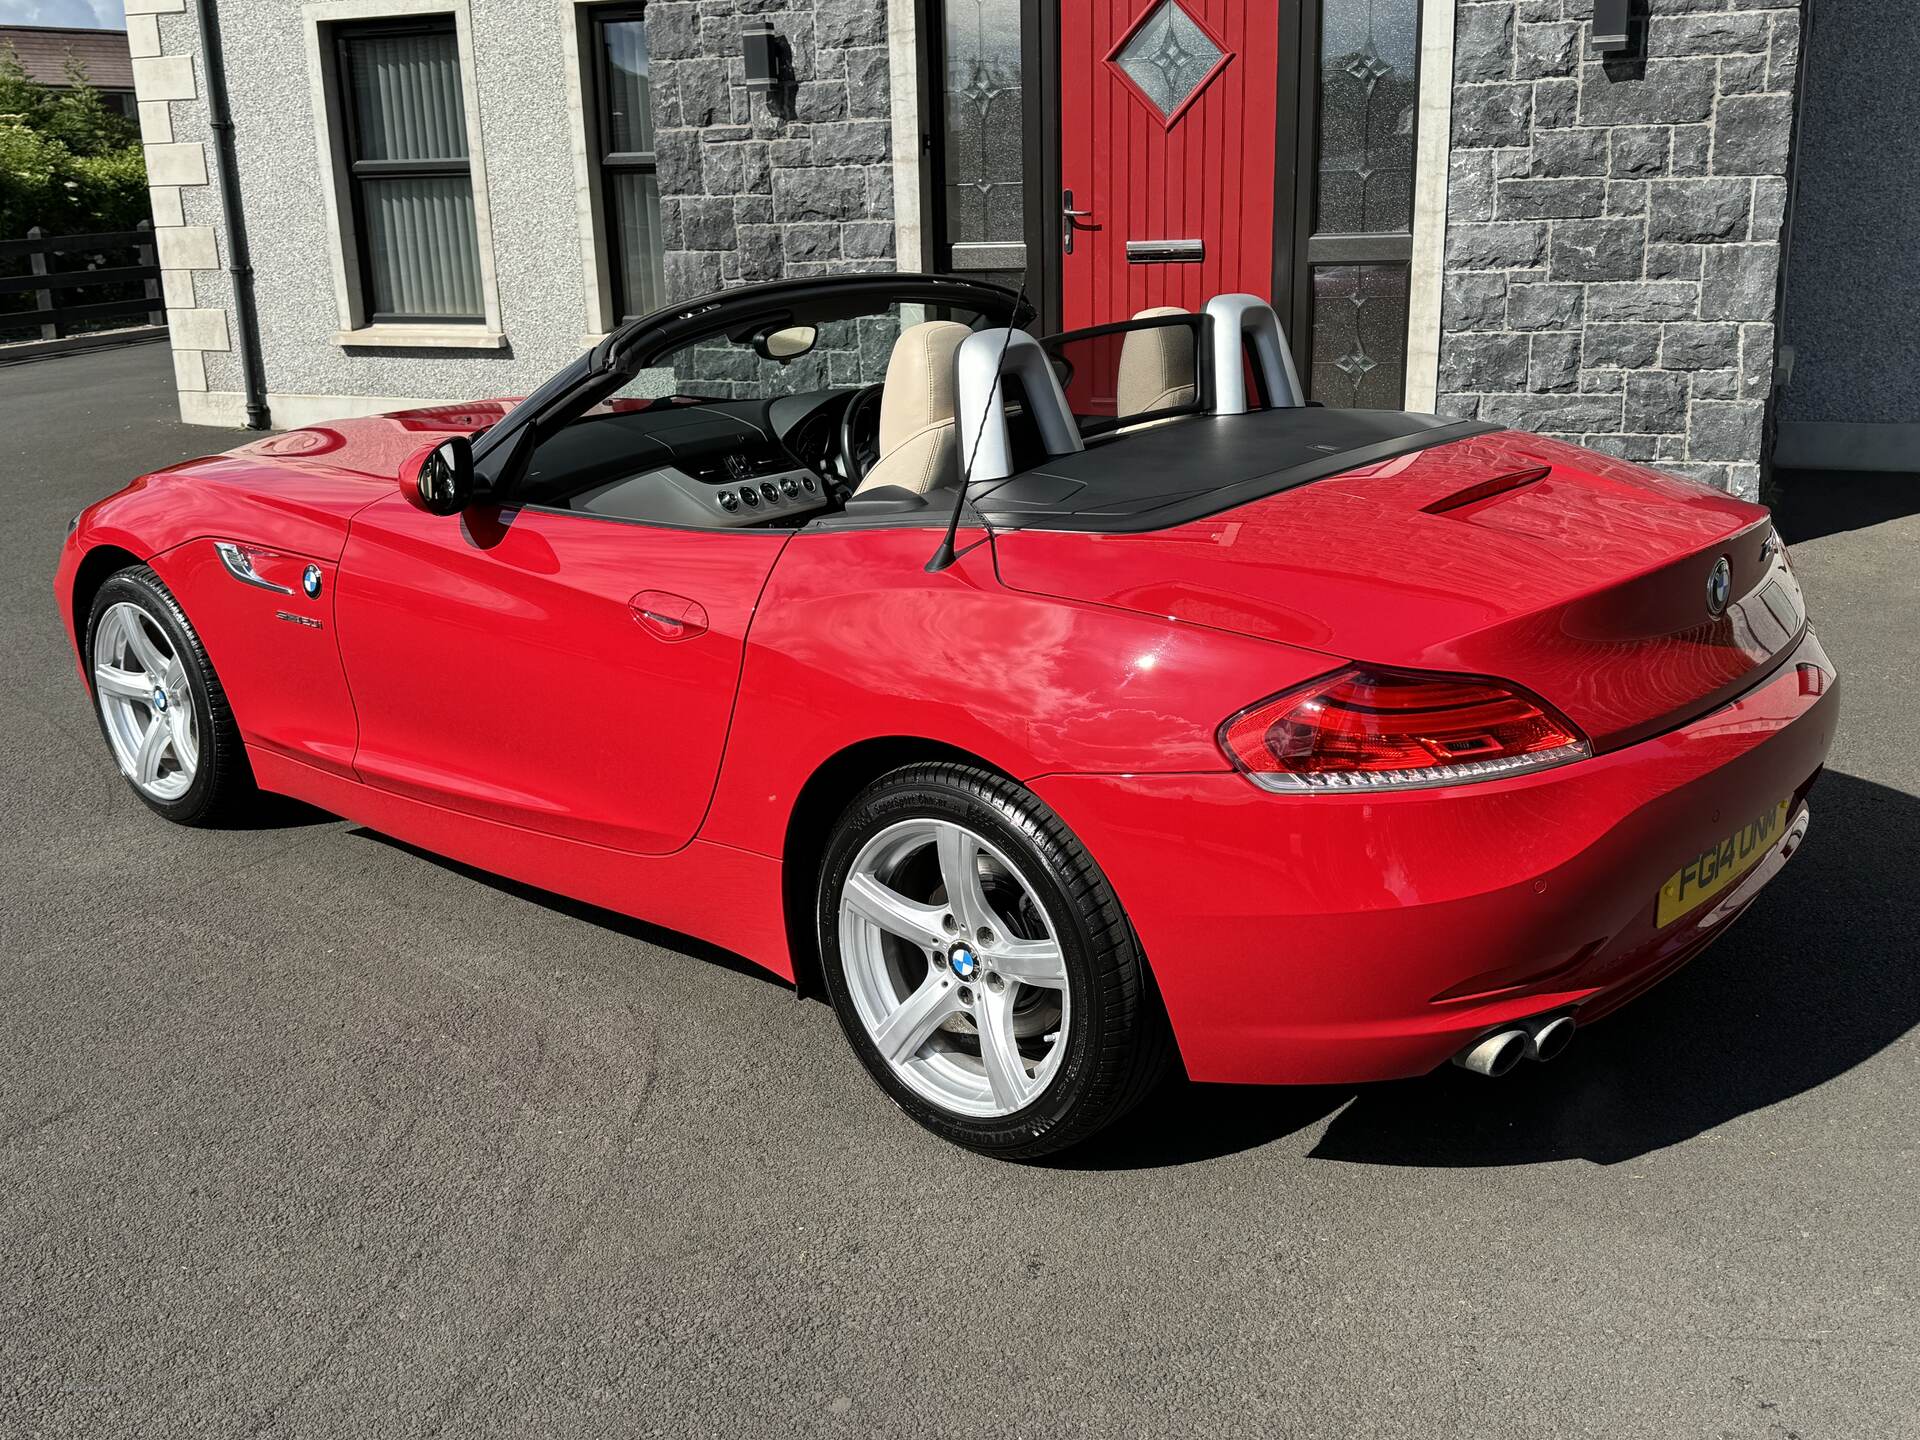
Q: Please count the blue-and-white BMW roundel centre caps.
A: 2